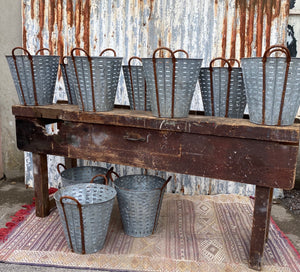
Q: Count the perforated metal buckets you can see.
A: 10